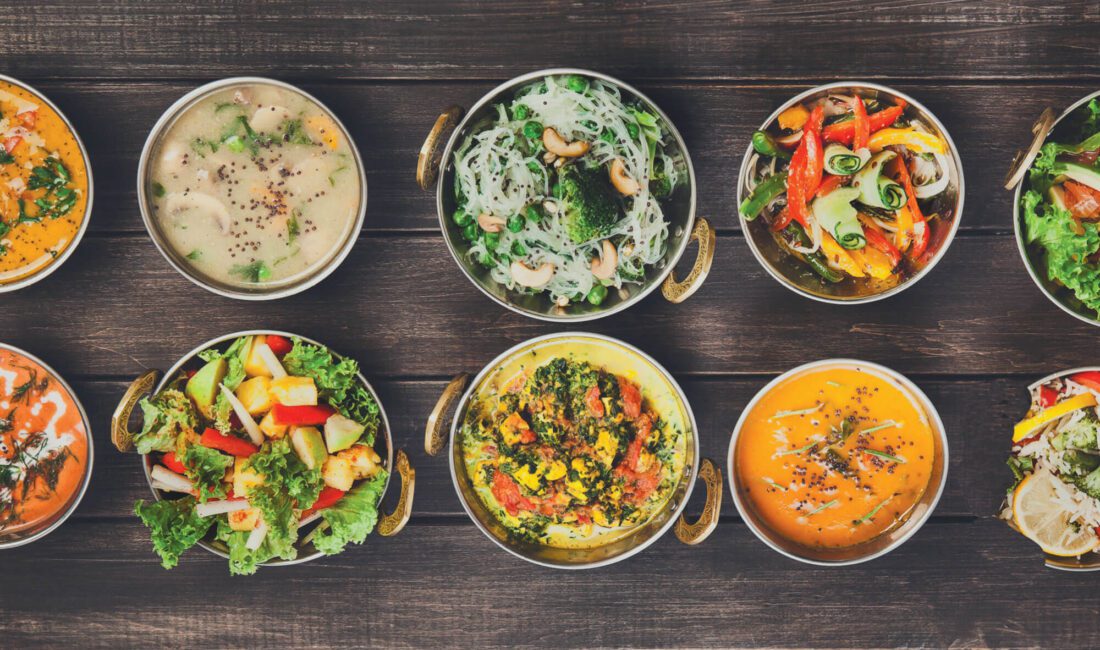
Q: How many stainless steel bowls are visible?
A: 10